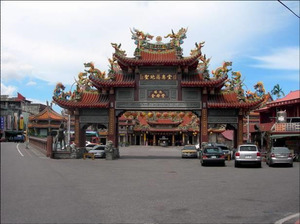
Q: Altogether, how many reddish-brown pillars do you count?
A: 4